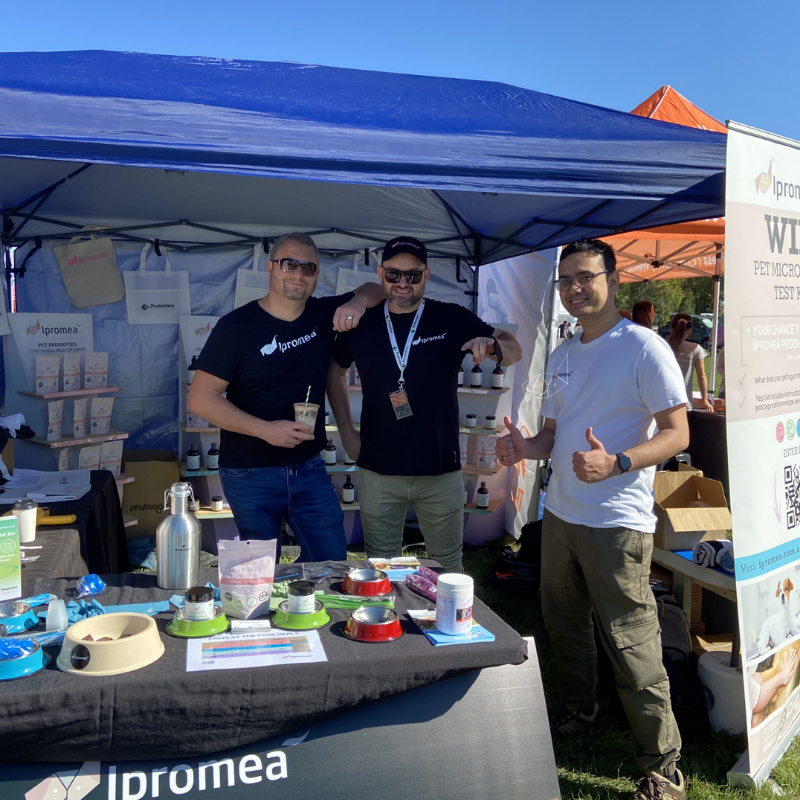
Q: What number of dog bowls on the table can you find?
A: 7